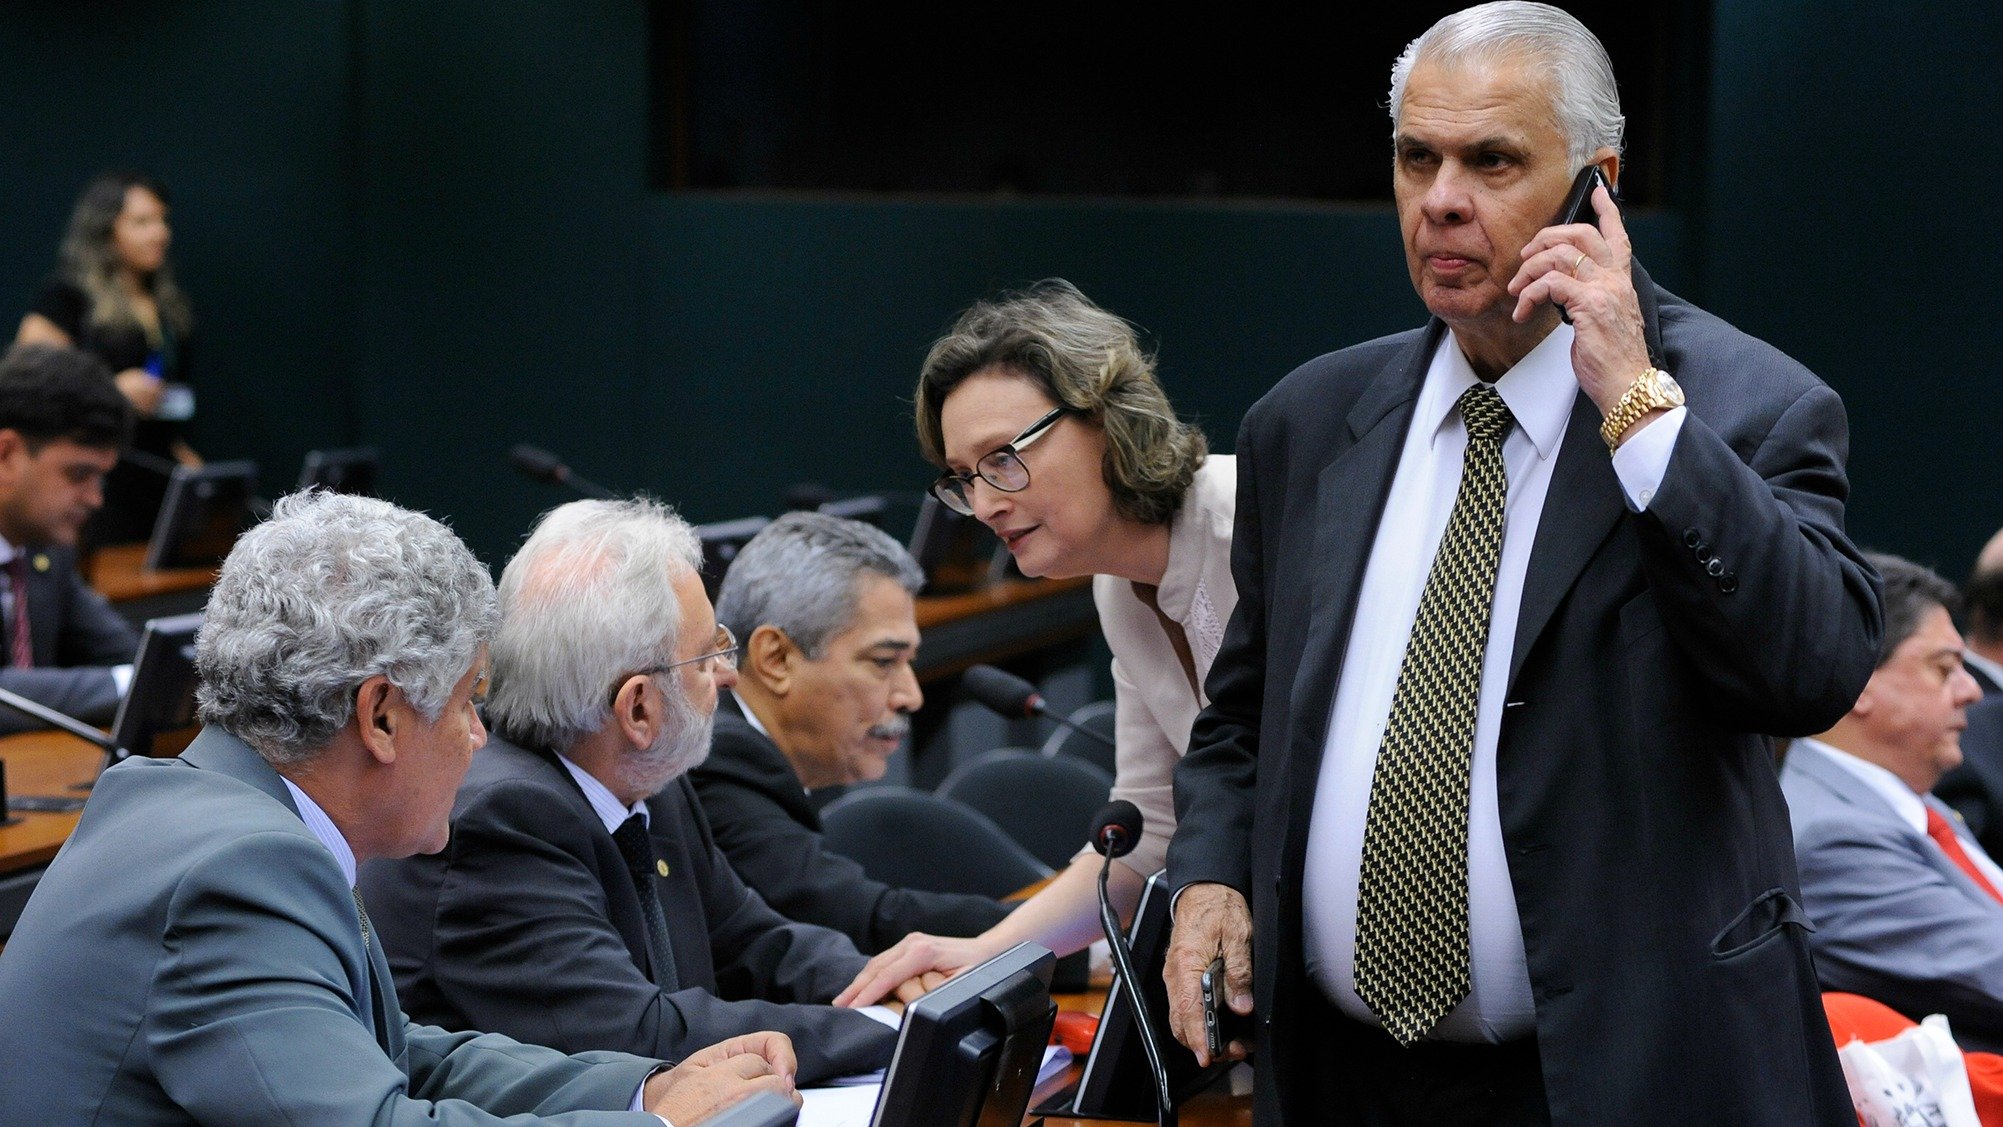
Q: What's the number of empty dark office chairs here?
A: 3